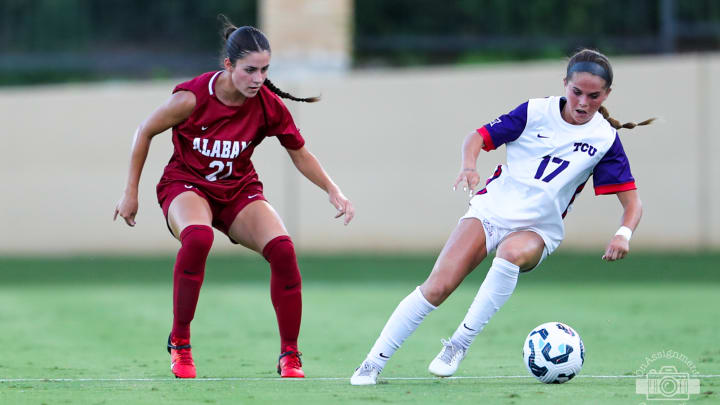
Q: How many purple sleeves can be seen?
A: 2